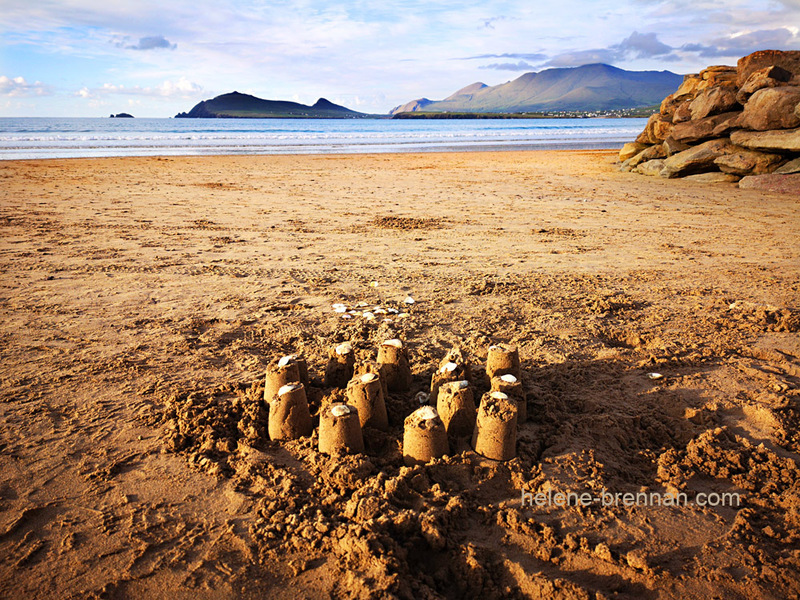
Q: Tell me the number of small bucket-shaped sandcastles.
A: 15